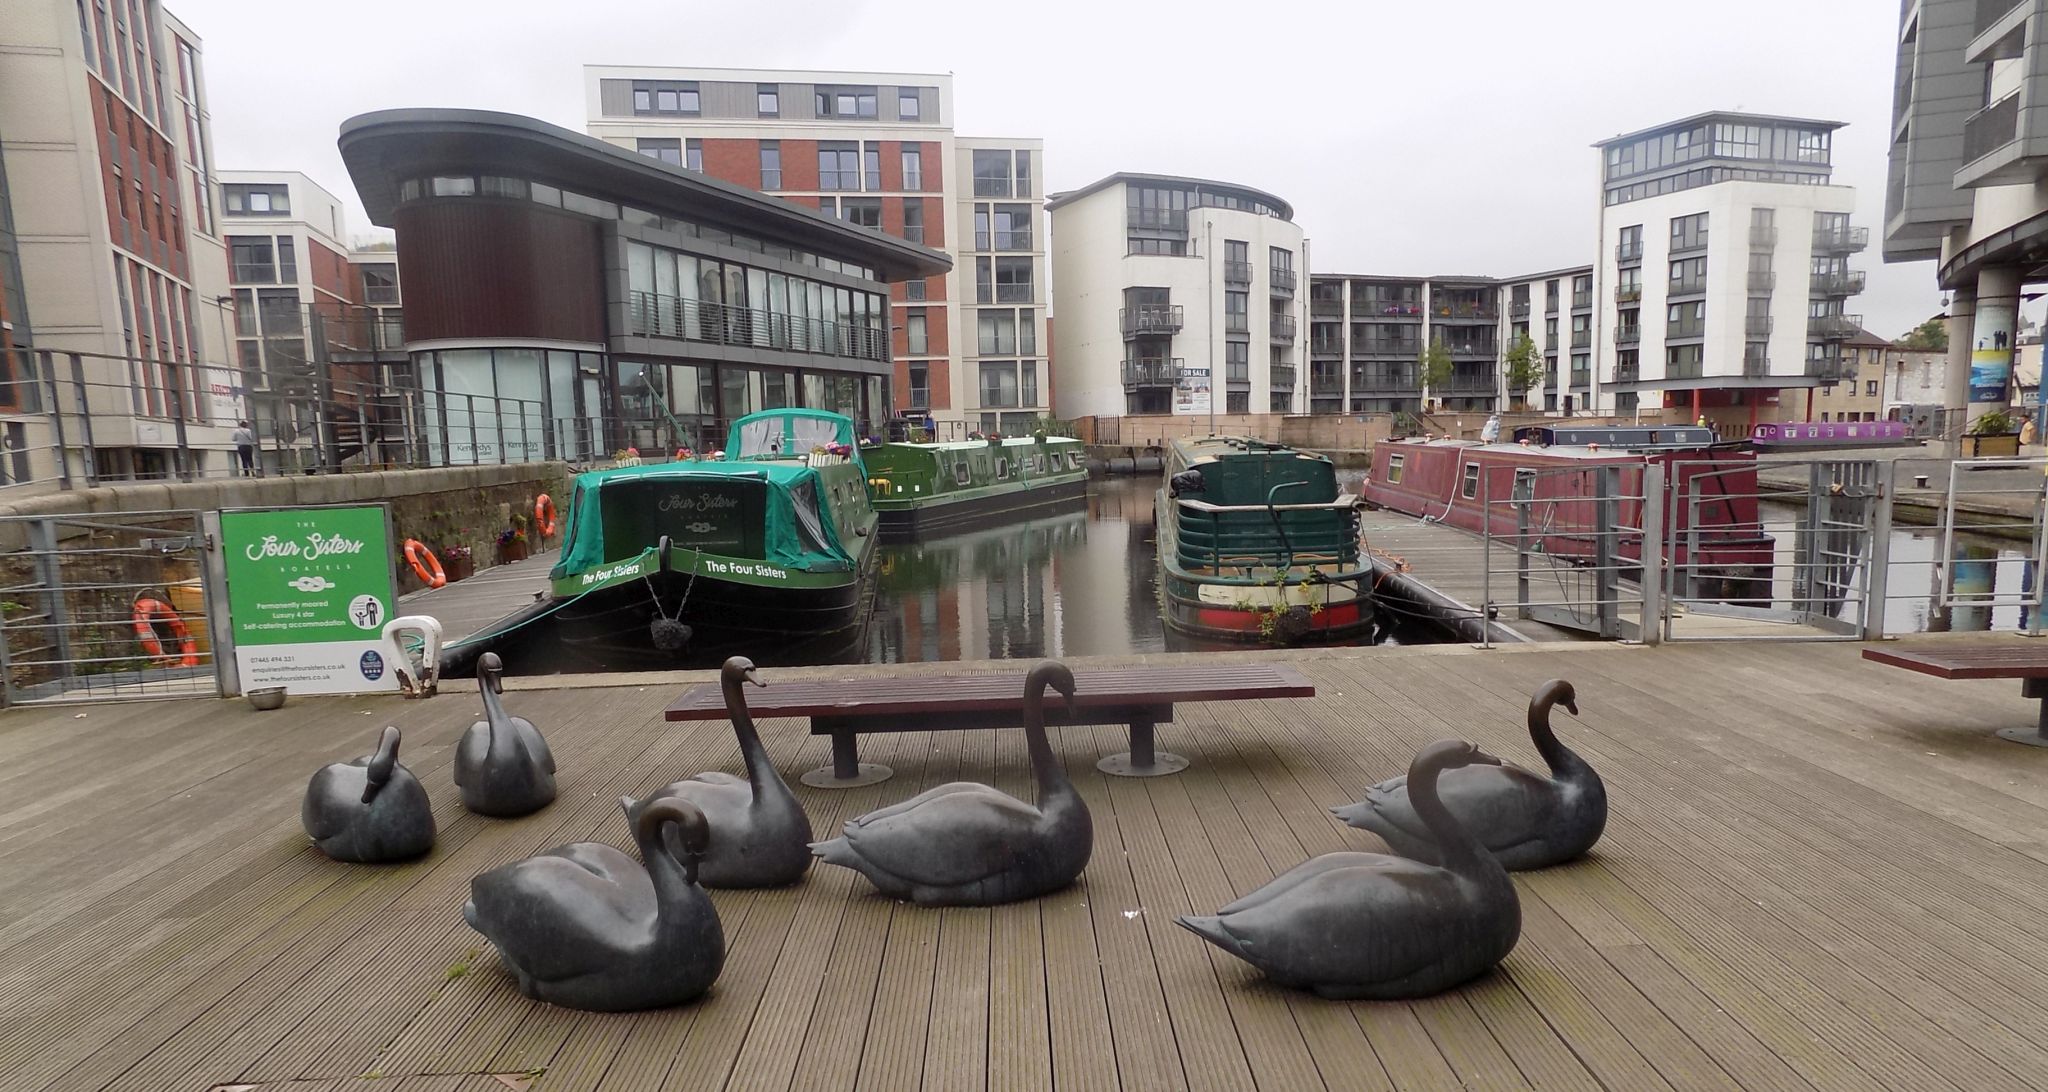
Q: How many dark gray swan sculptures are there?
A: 7